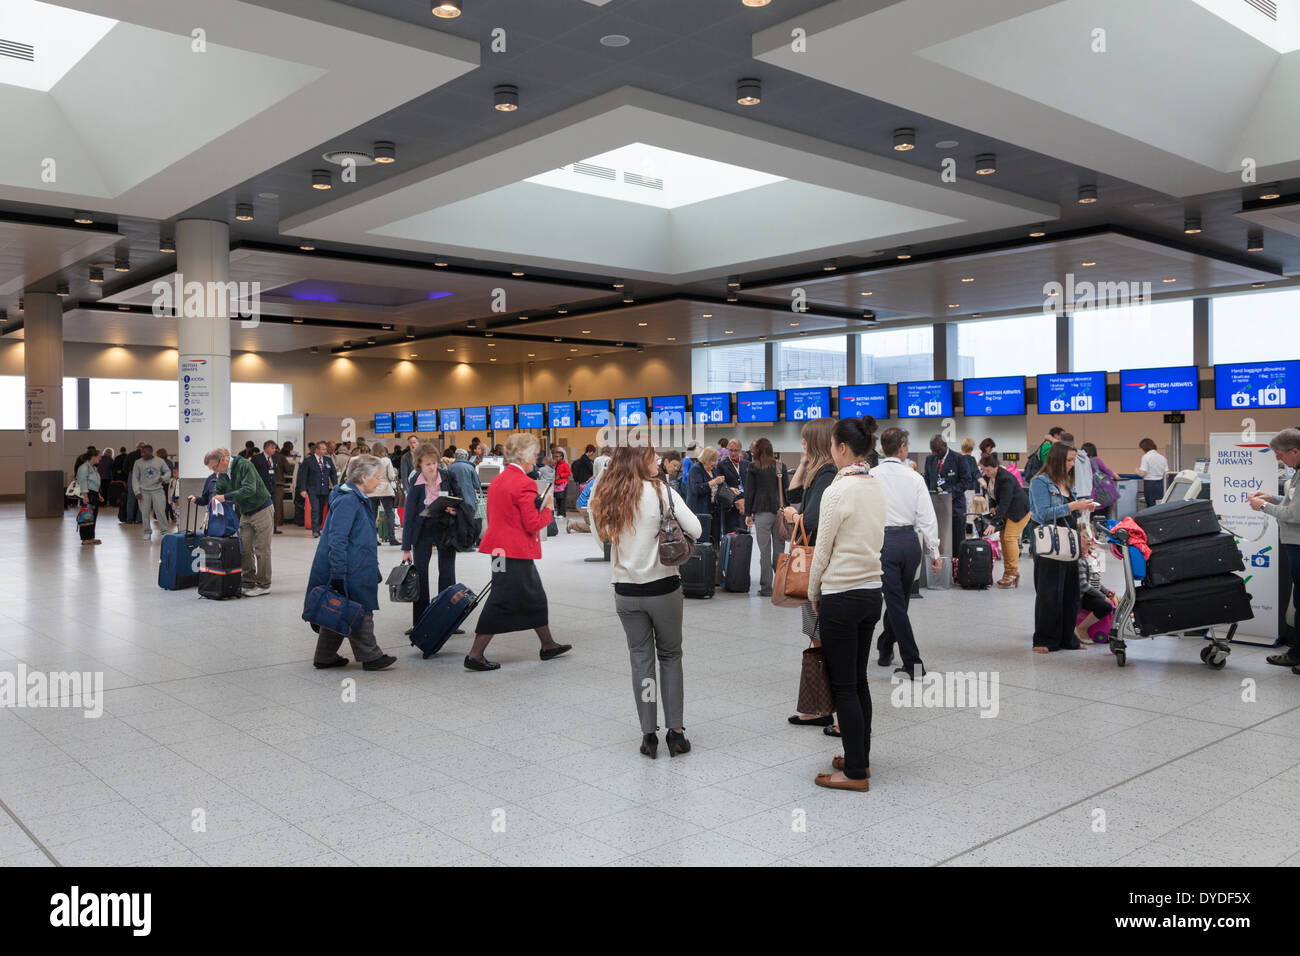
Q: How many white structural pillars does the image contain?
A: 2